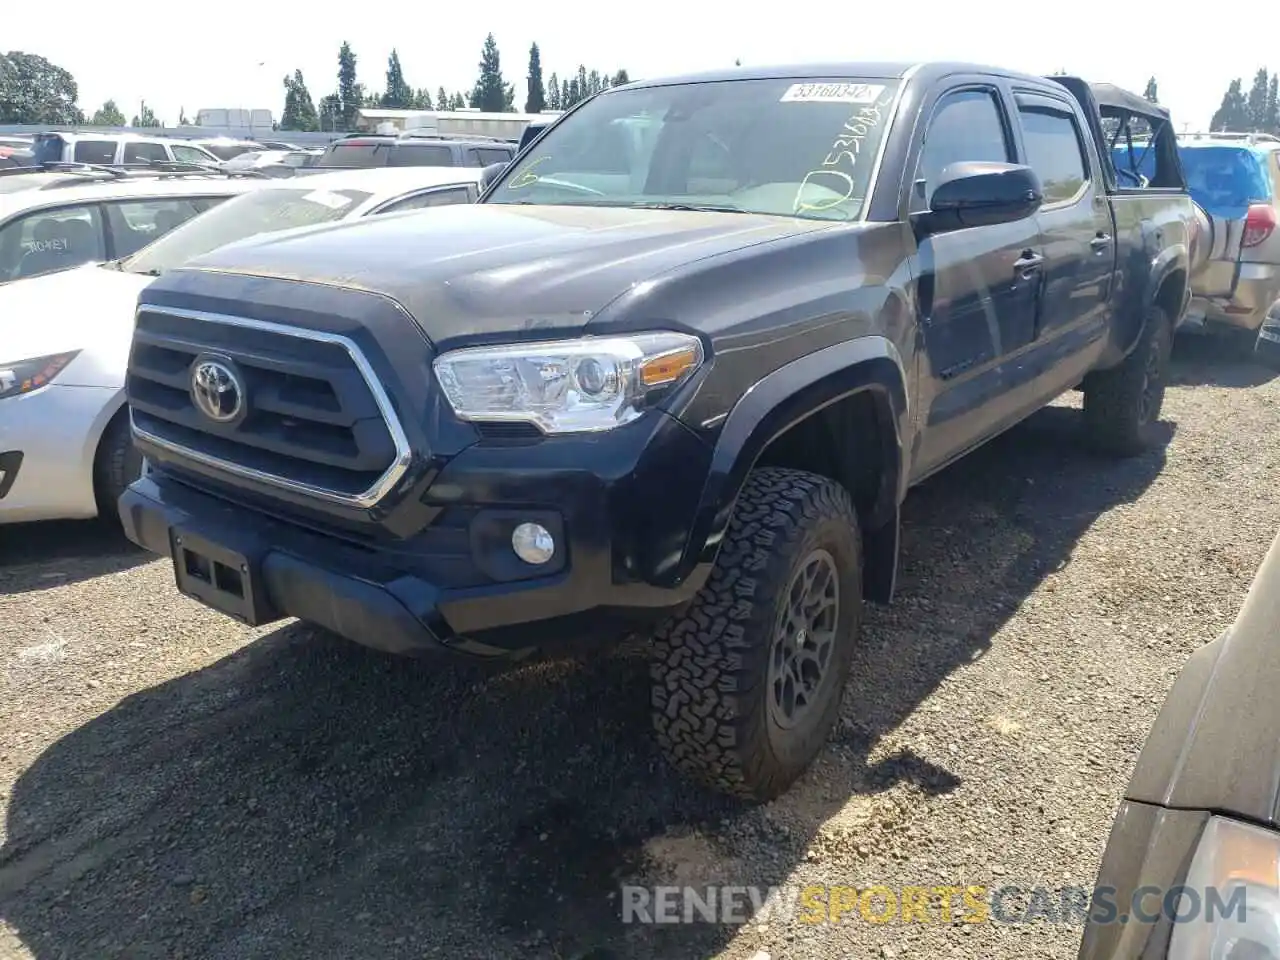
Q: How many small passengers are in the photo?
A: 0